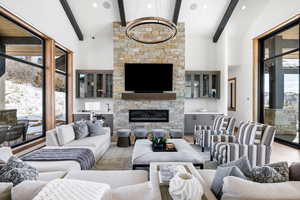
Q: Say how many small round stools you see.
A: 4